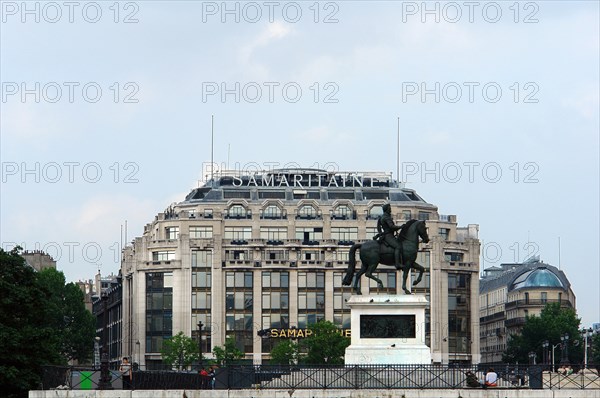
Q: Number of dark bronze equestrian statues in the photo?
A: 1